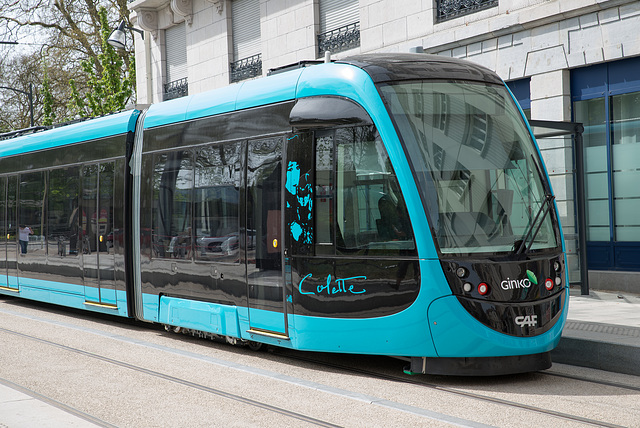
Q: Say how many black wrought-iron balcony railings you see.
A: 4